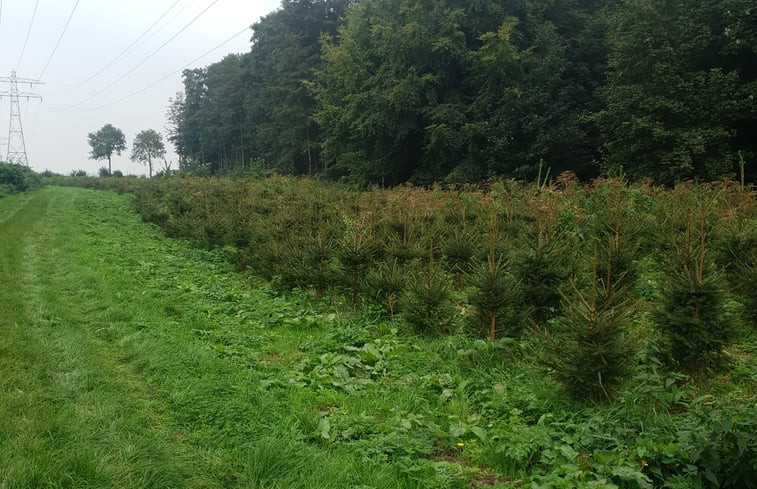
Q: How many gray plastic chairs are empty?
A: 0